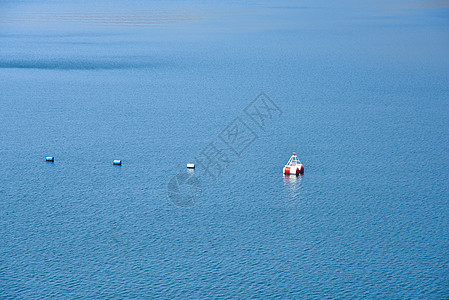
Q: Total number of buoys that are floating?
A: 4